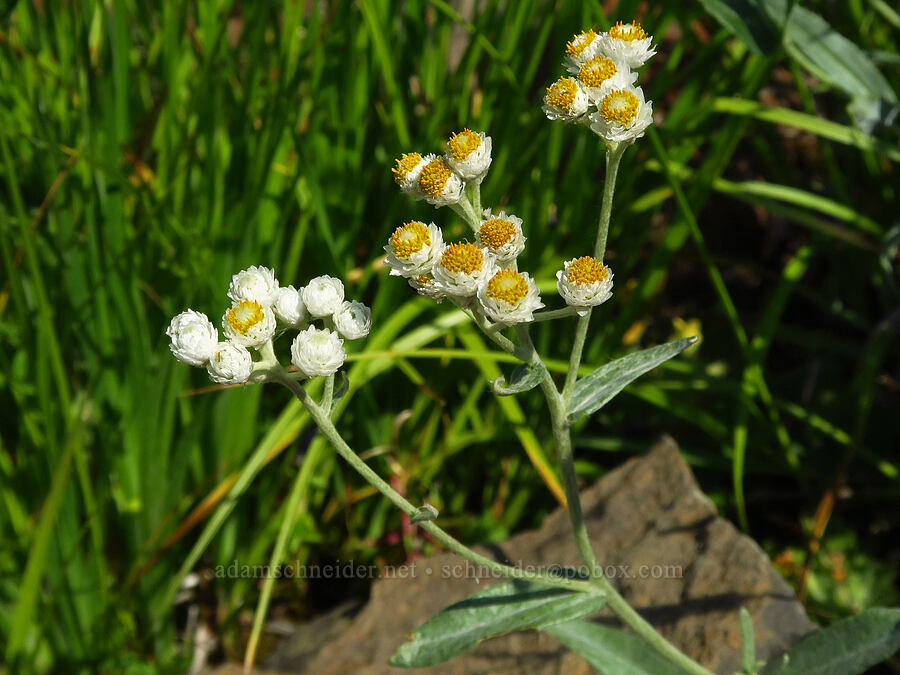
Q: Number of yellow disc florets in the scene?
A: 15